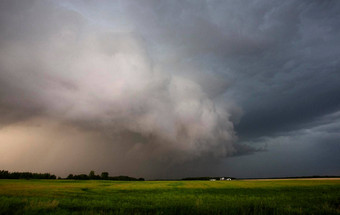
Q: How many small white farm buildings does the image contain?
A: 3